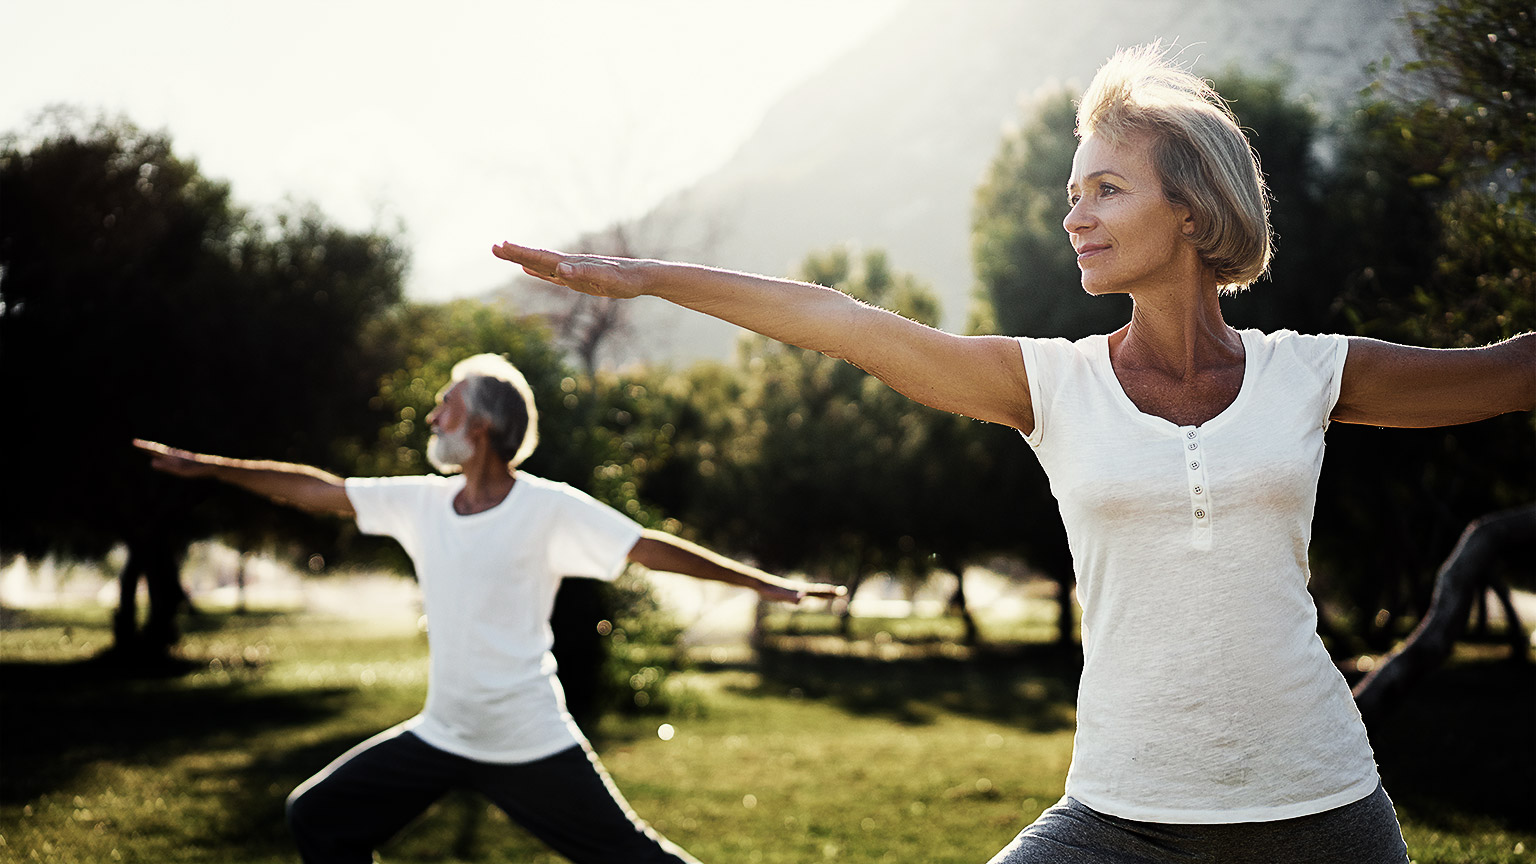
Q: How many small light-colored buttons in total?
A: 5